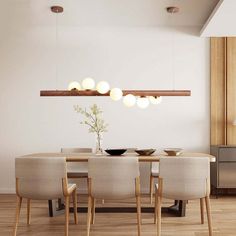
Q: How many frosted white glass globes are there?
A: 7